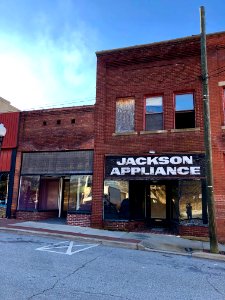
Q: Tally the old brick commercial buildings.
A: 2